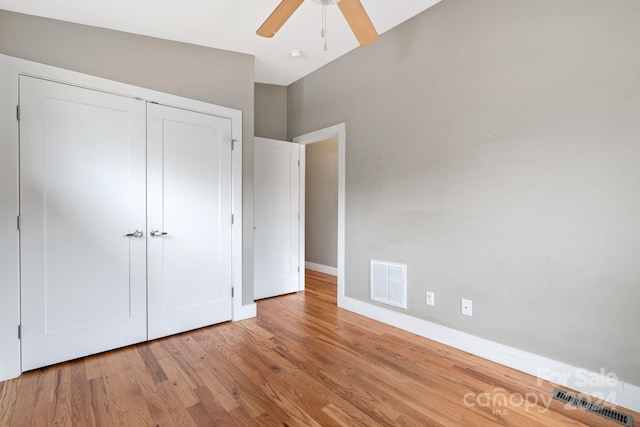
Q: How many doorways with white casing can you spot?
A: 2